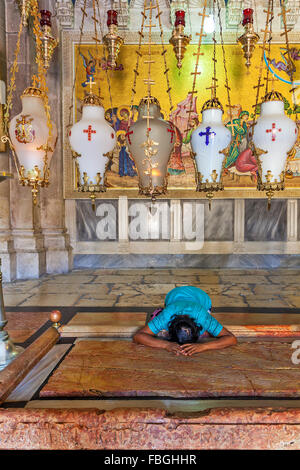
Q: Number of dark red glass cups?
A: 4